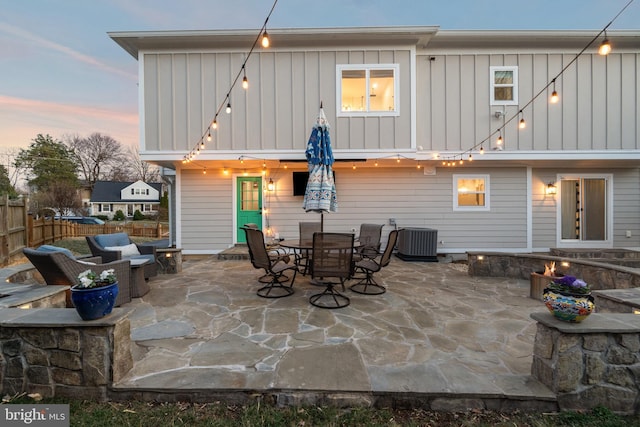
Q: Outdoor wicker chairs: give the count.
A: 2